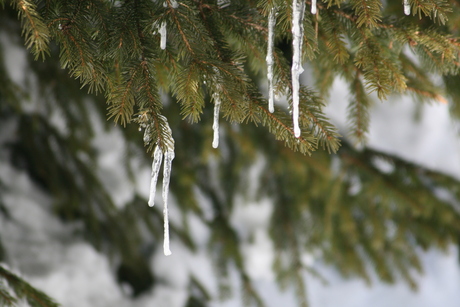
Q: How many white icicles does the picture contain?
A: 8